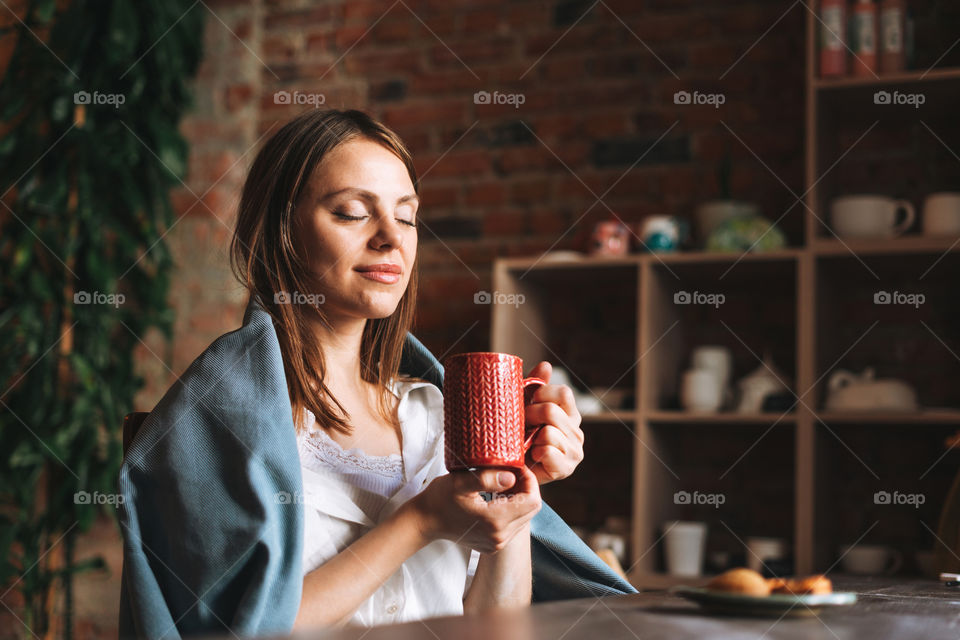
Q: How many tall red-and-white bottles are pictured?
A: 3